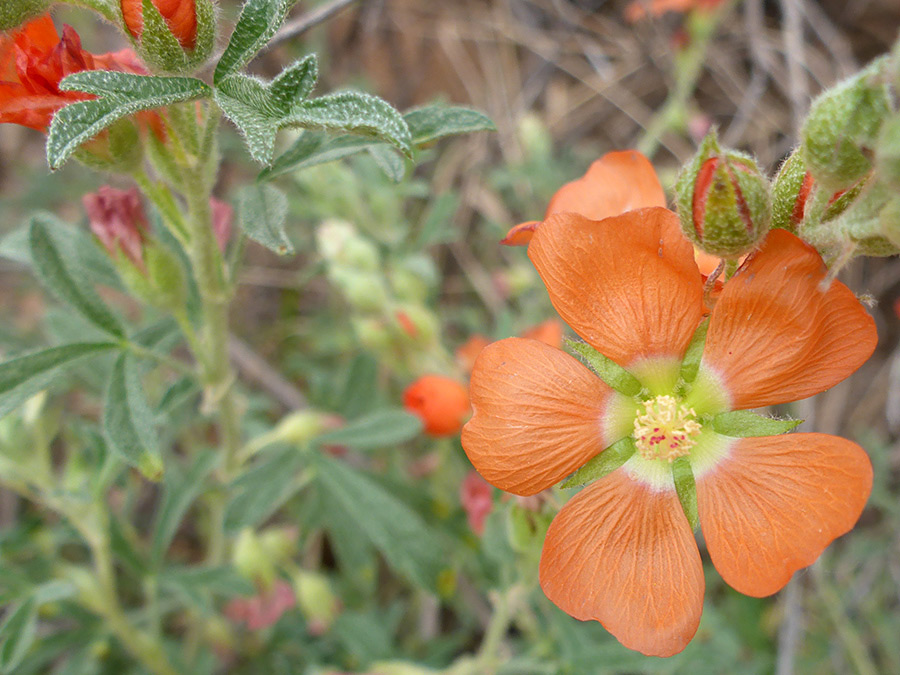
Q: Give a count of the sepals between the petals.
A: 5